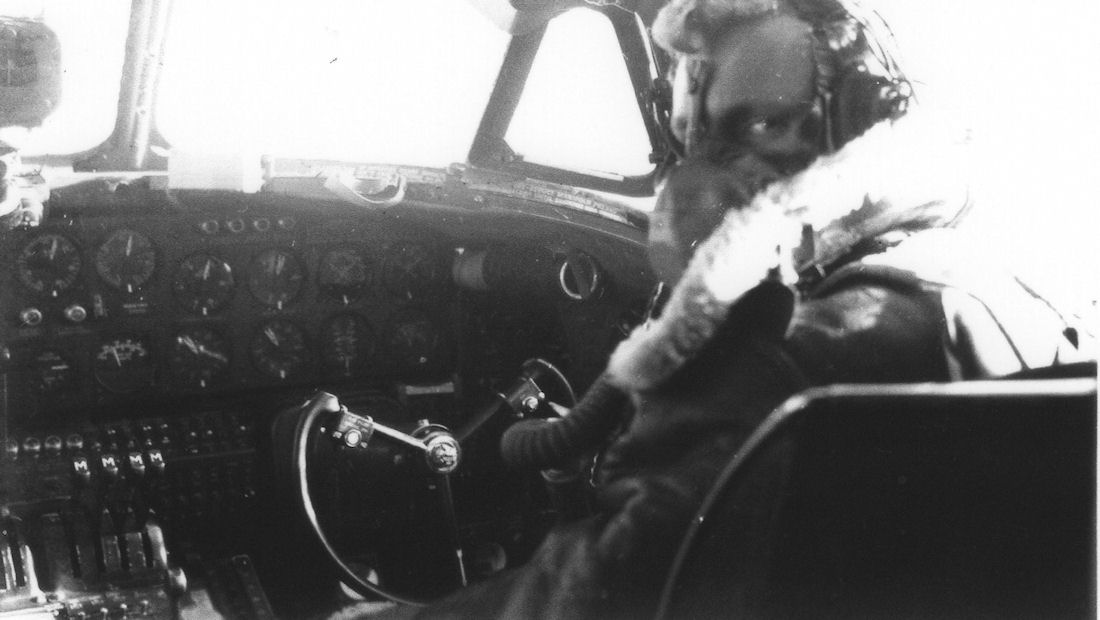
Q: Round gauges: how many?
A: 12